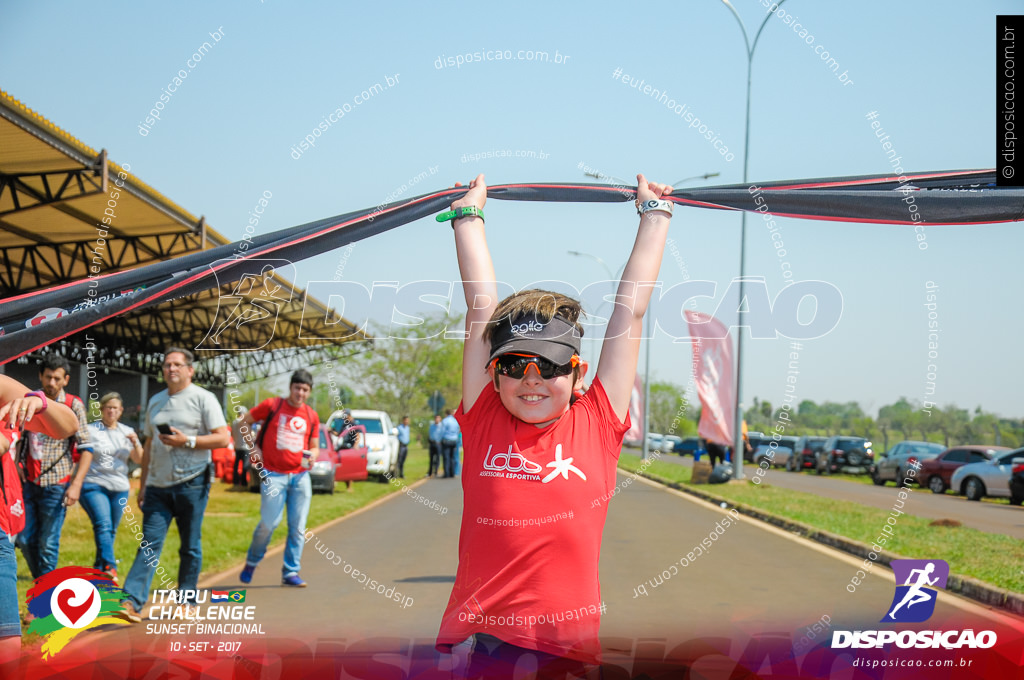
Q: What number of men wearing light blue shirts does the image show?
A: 3